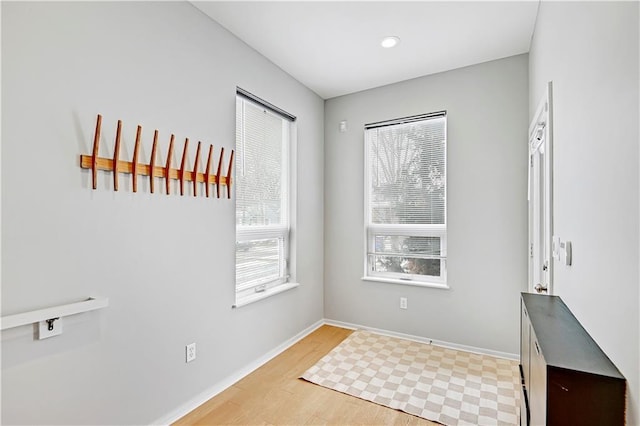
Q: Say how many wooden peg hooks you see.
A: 10